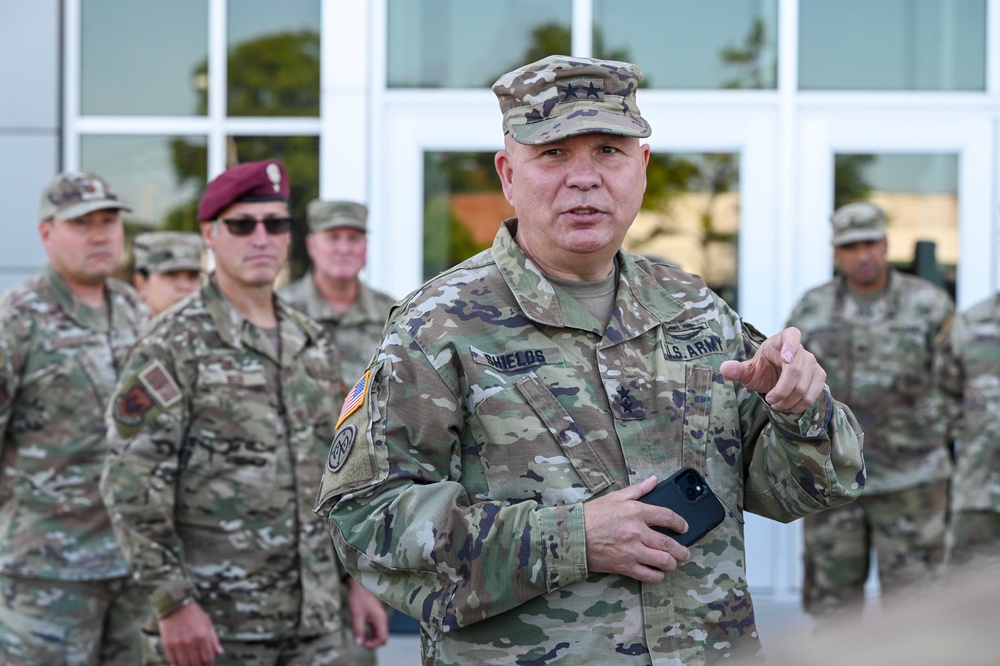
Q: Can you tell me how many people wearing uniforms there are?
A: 7